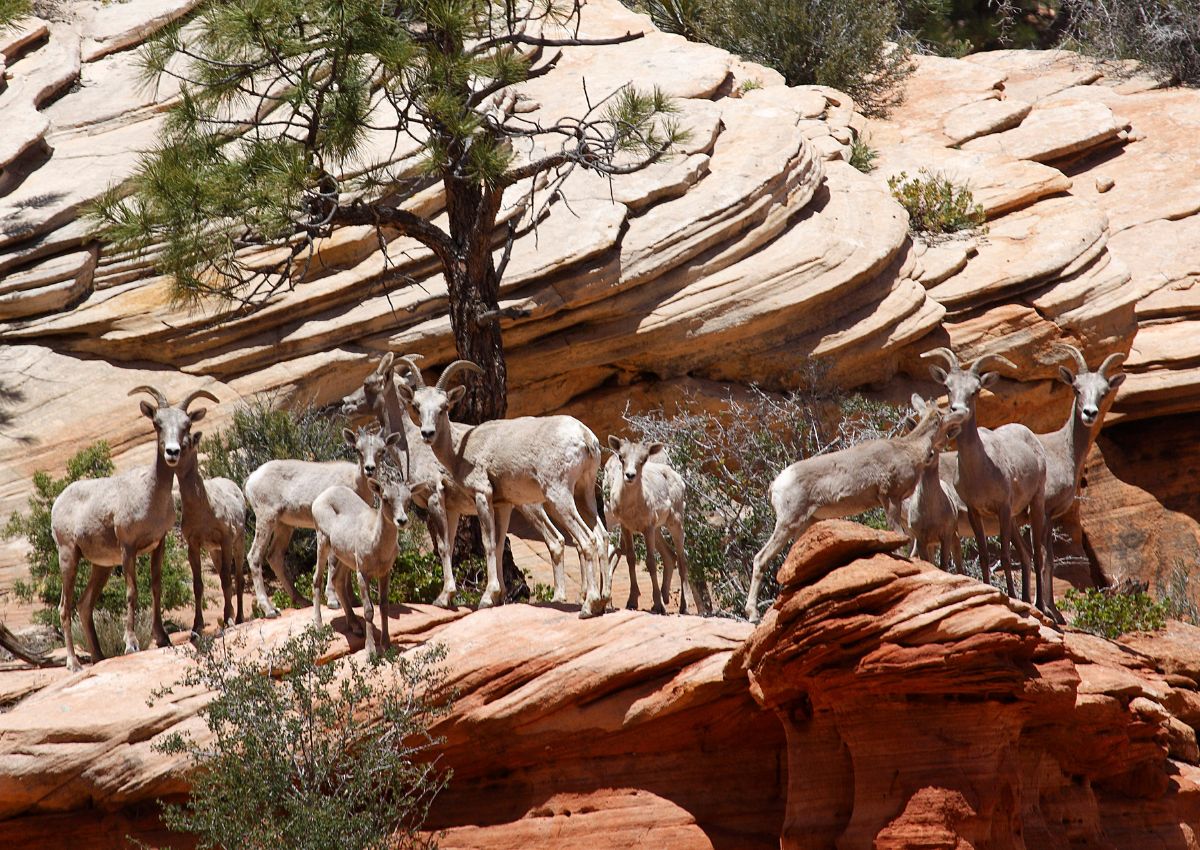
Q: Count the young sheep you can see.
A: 6